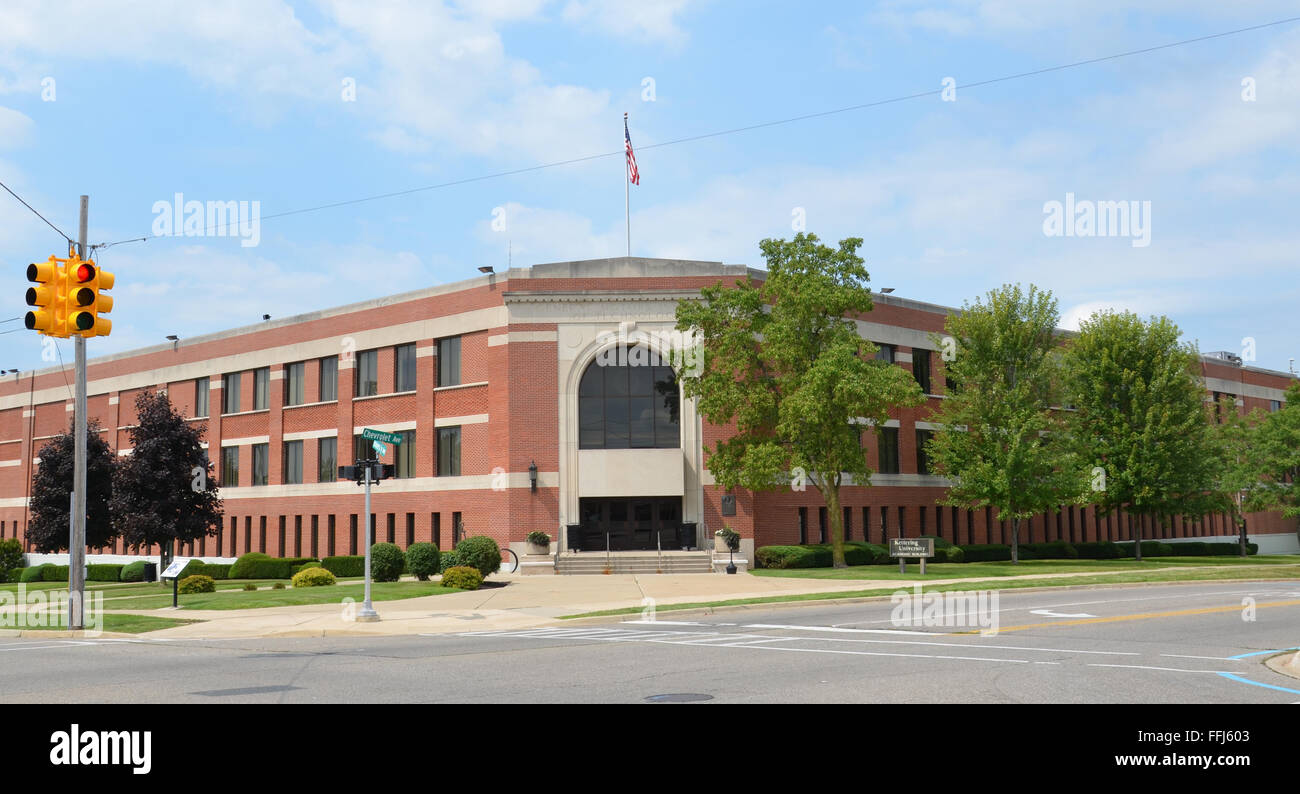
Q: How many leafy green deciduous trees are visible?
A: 5